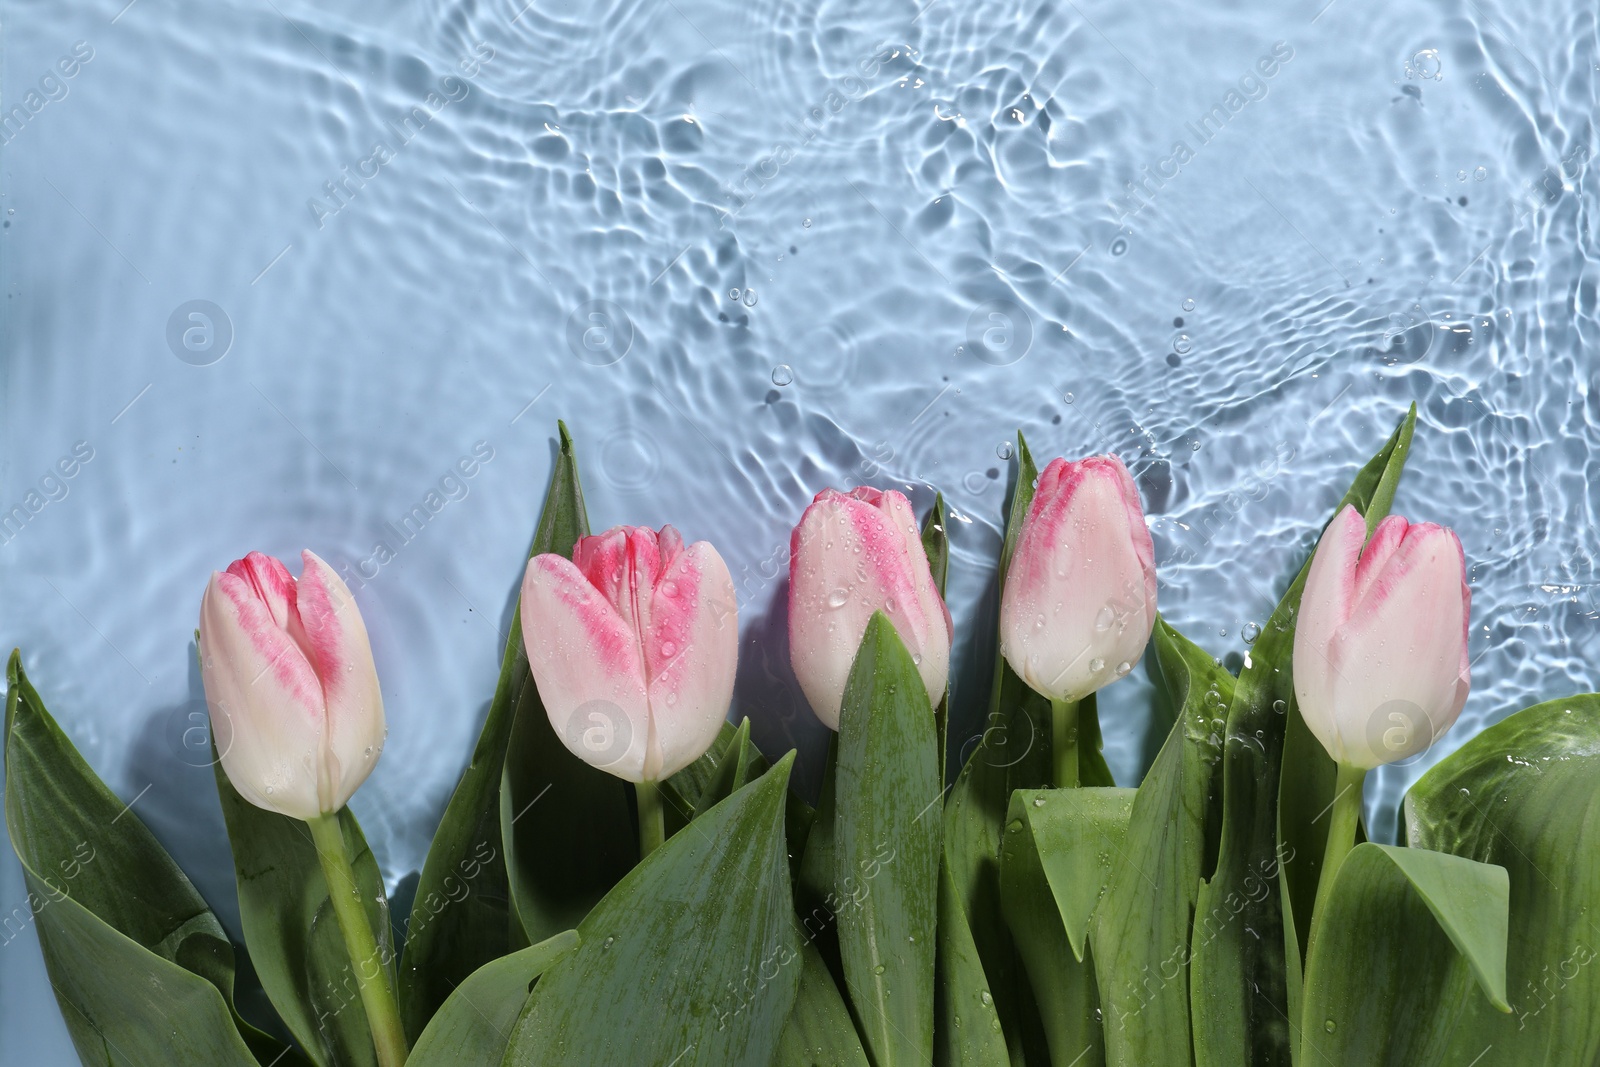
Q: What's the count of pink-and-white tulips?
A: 5